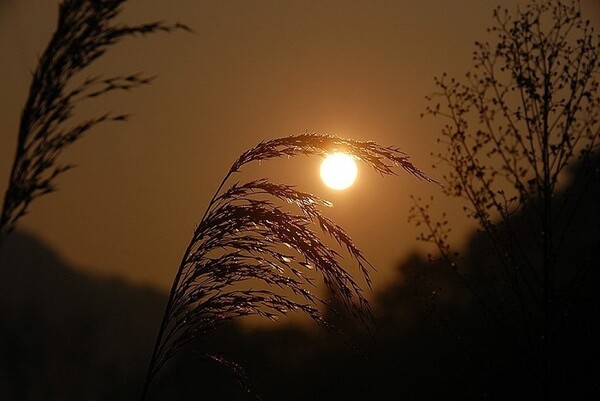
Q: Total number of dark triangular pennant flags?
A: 0